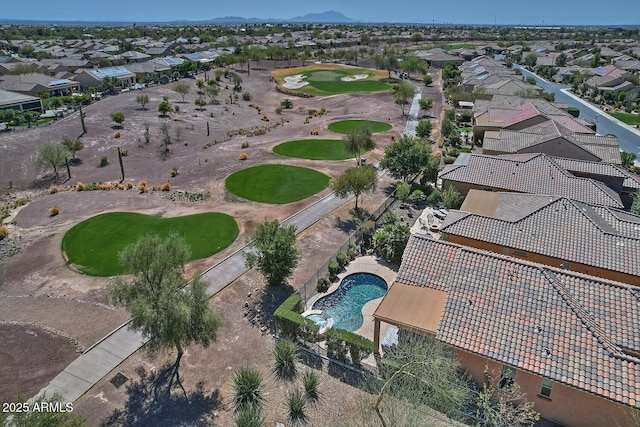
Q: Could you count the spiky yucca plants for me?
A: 5